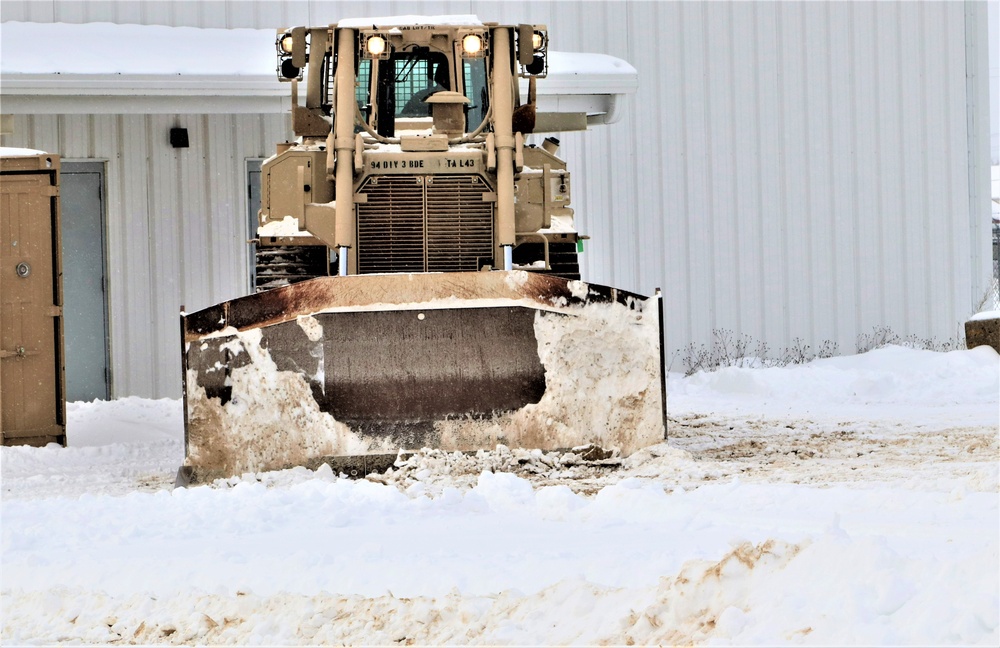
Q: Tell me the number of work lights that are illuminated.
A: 4